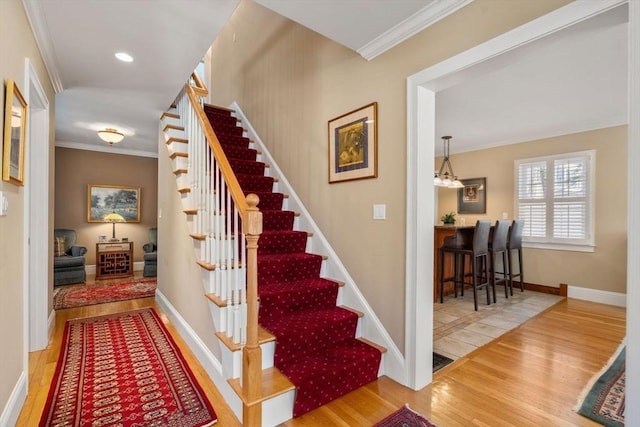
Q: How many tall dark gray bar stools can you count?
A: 3